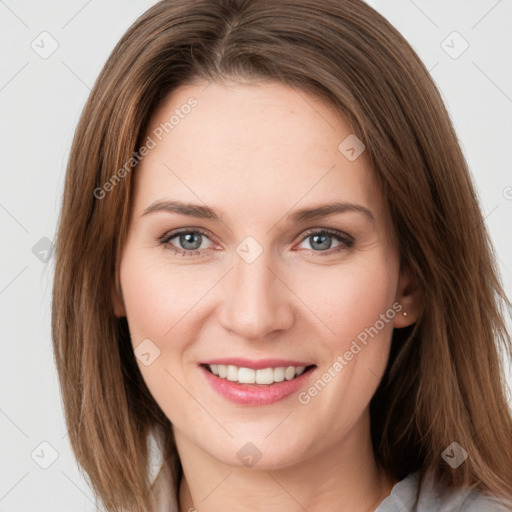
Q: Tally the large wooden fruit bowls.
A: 0